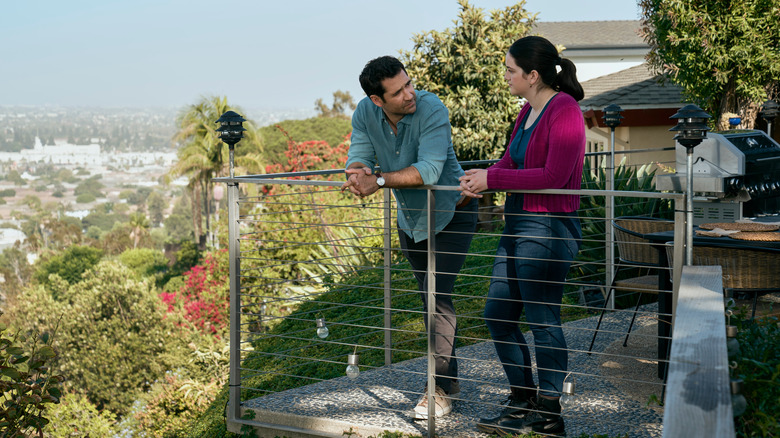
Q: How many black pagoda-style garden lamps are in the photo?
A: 4